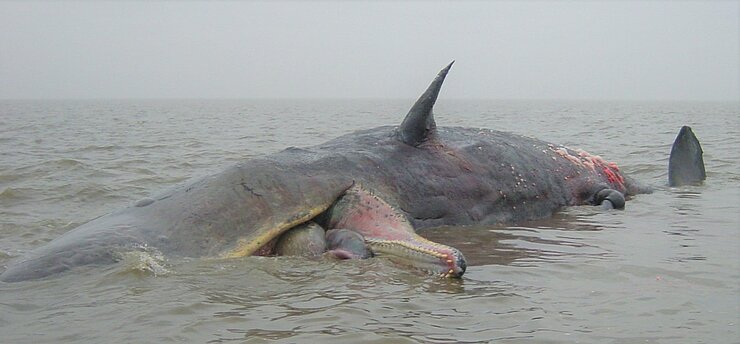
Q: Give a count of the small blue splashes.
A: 0